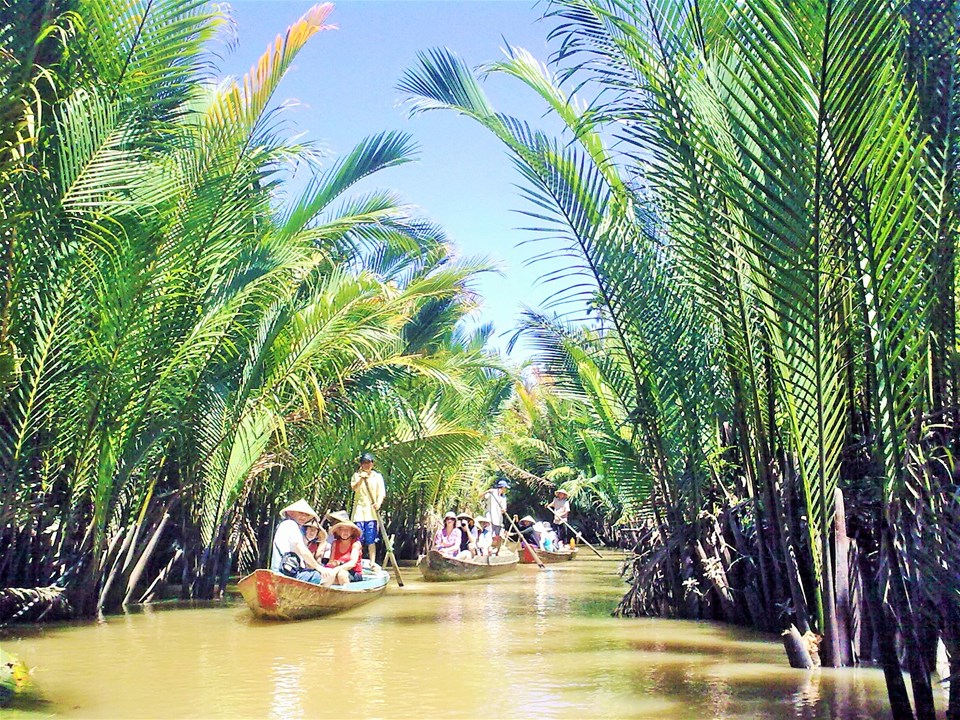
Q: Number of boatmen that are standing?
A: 3